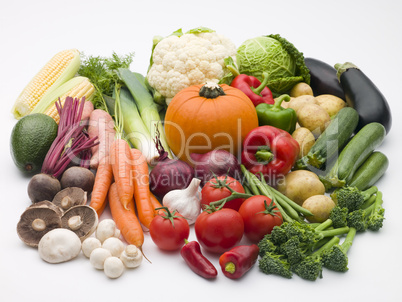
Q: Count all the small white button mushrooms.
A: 6